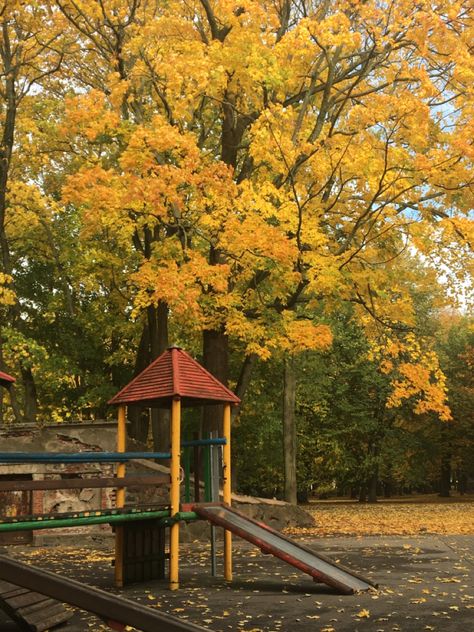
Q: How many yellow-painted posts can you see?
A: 3